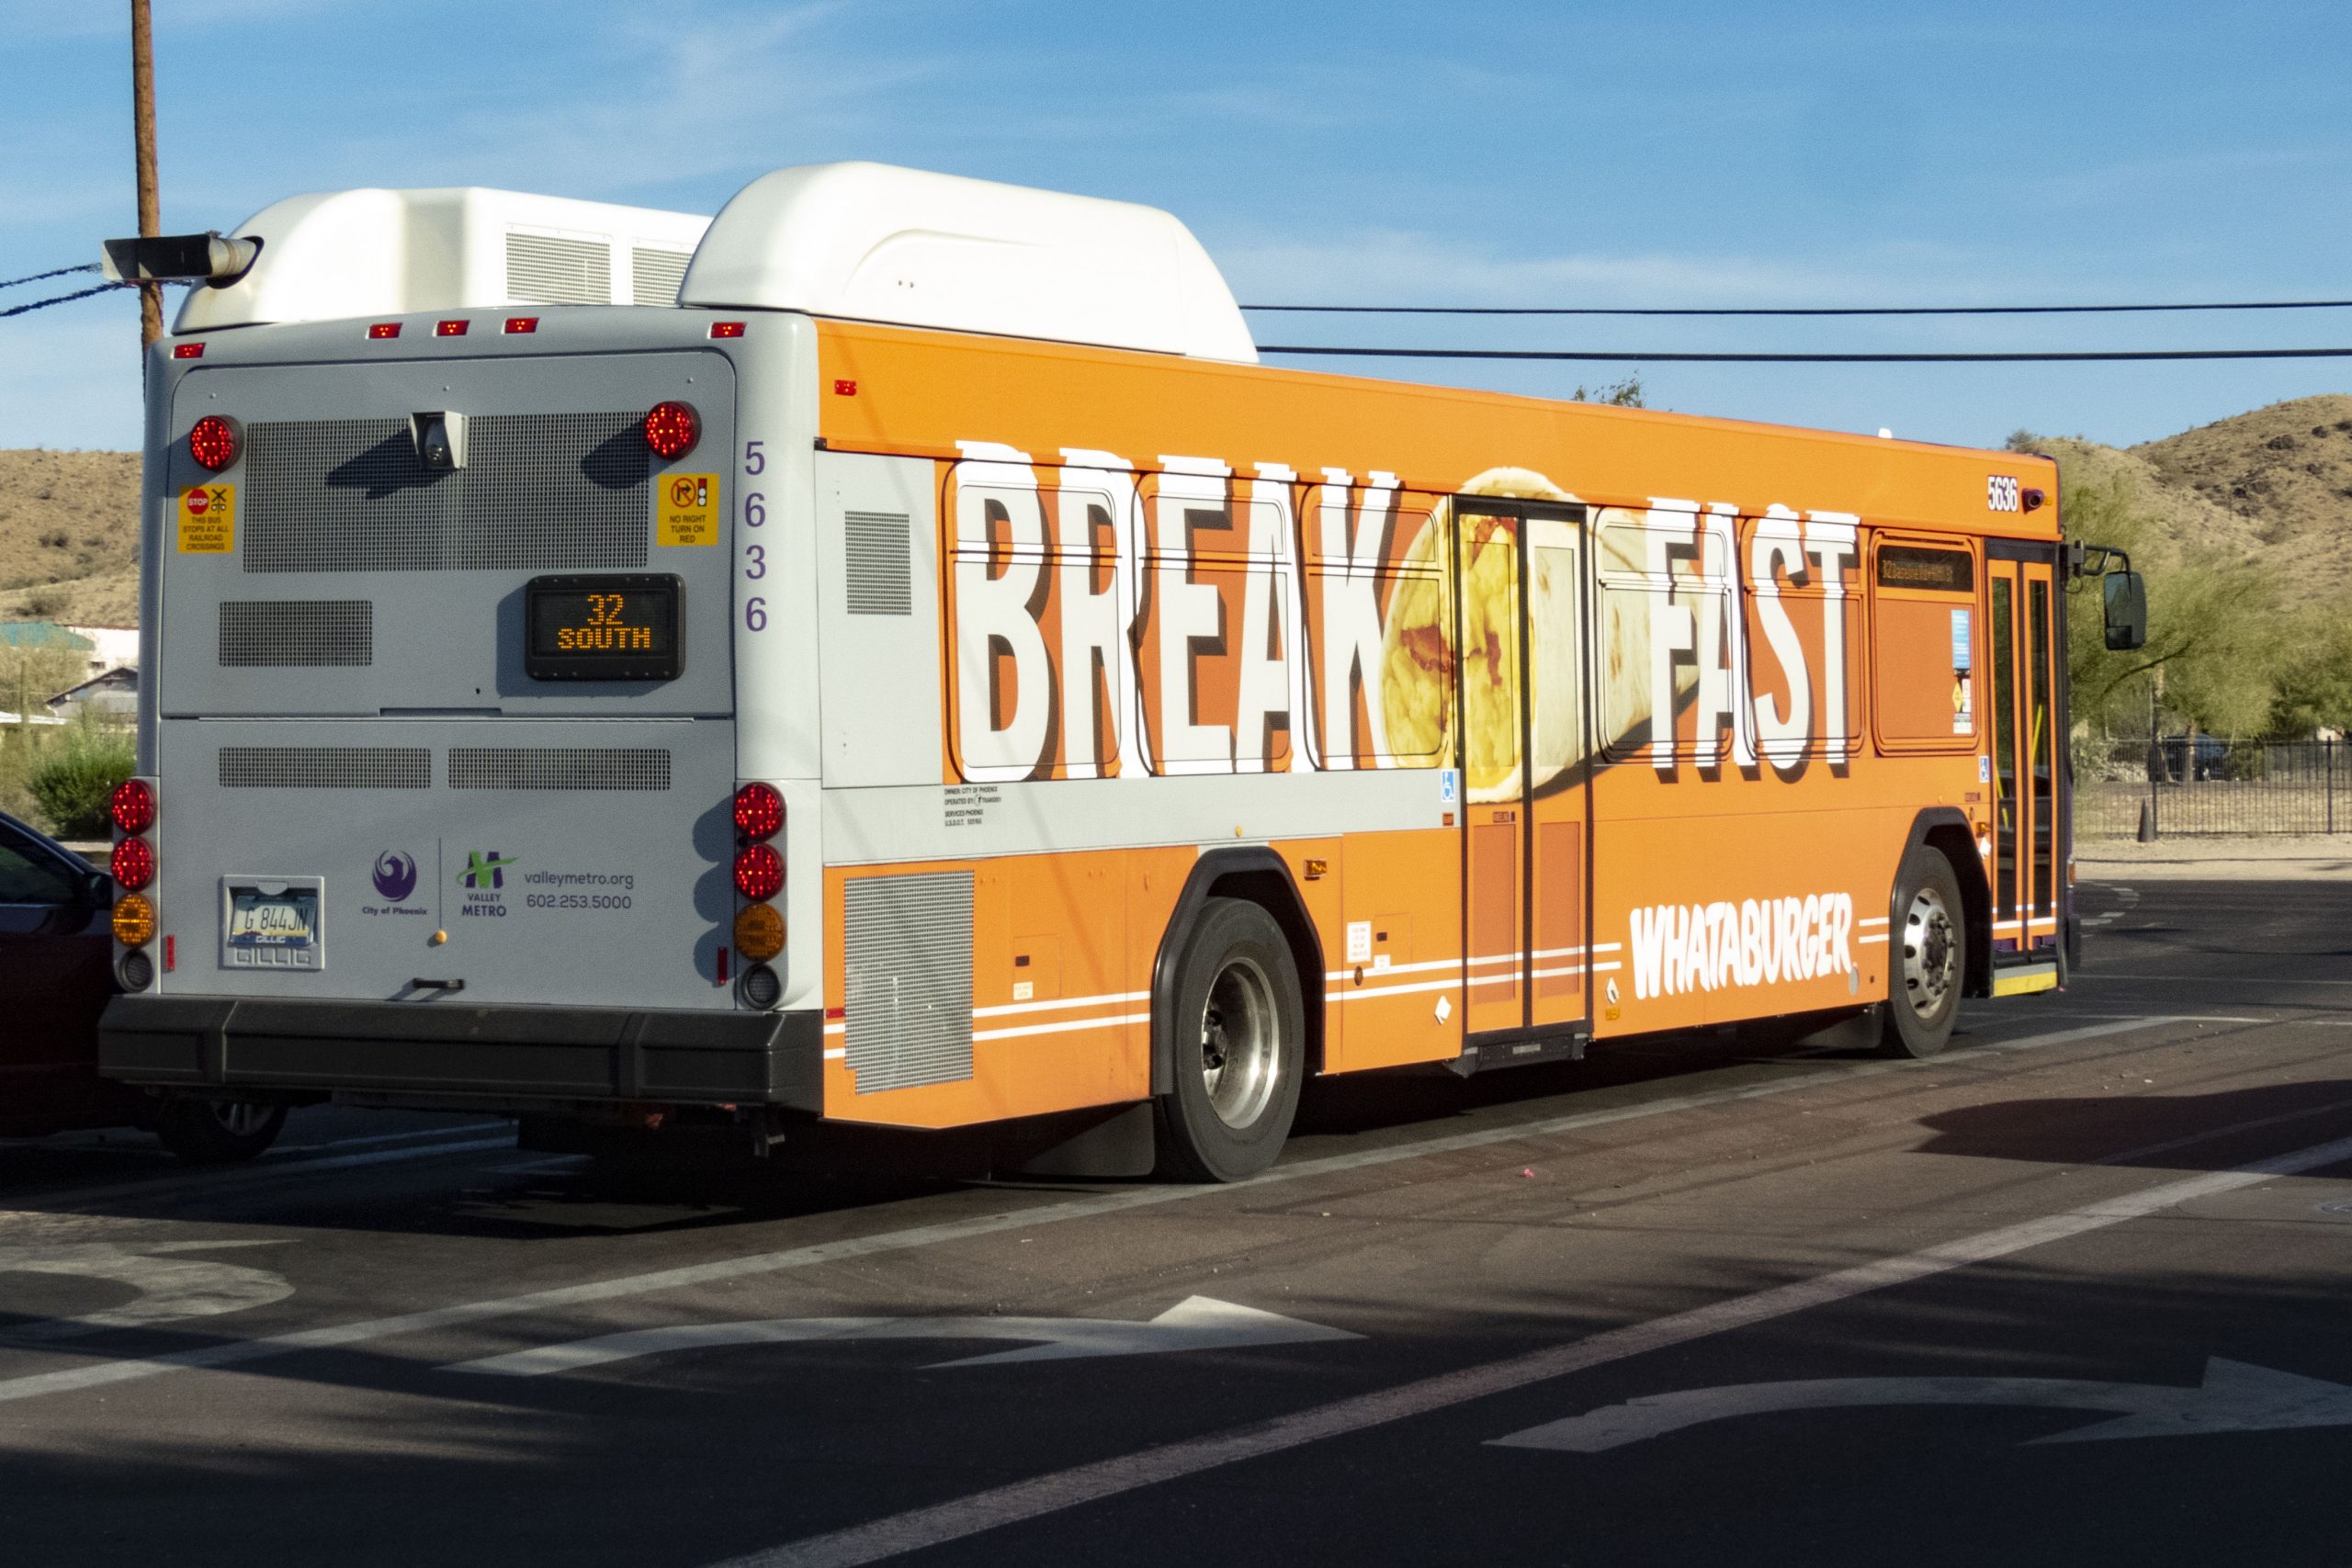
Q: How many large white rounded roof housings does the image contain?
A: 2